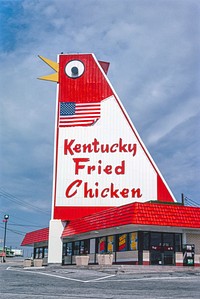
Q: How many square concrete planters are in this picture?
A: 4